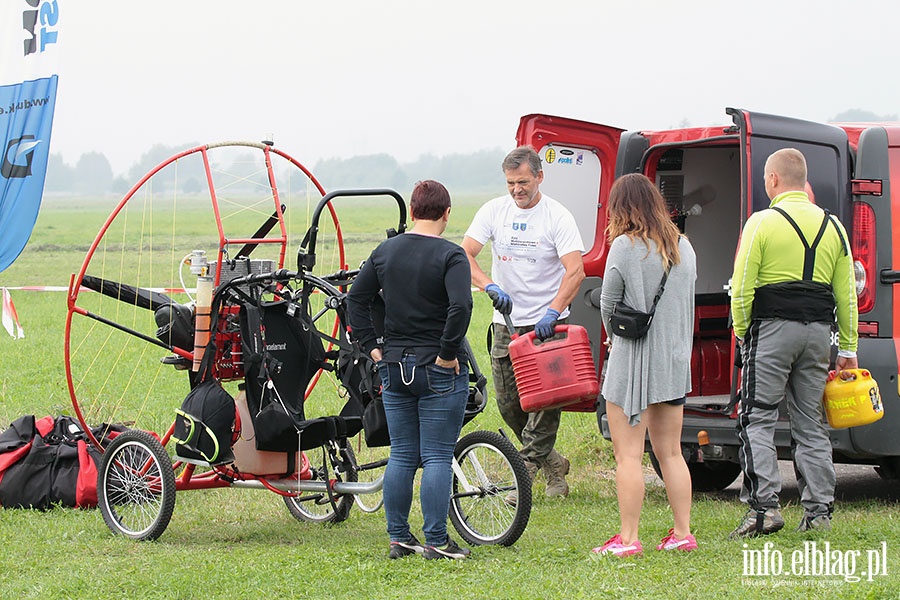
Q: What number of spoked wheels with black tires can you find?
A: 3